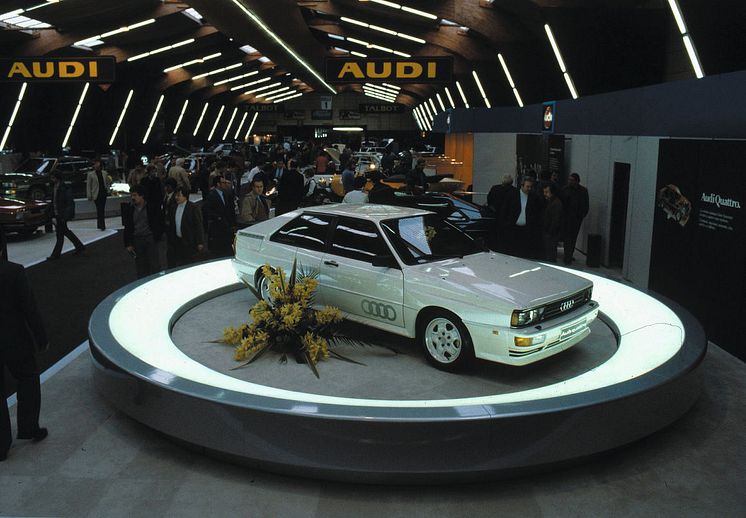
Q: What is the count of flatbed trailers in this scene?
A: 0